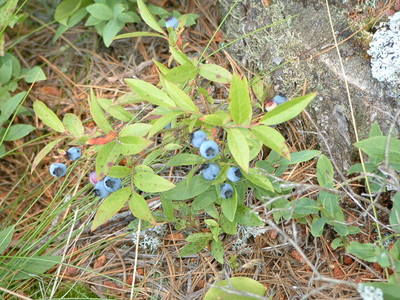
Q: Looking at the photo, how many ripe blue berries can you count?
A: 11